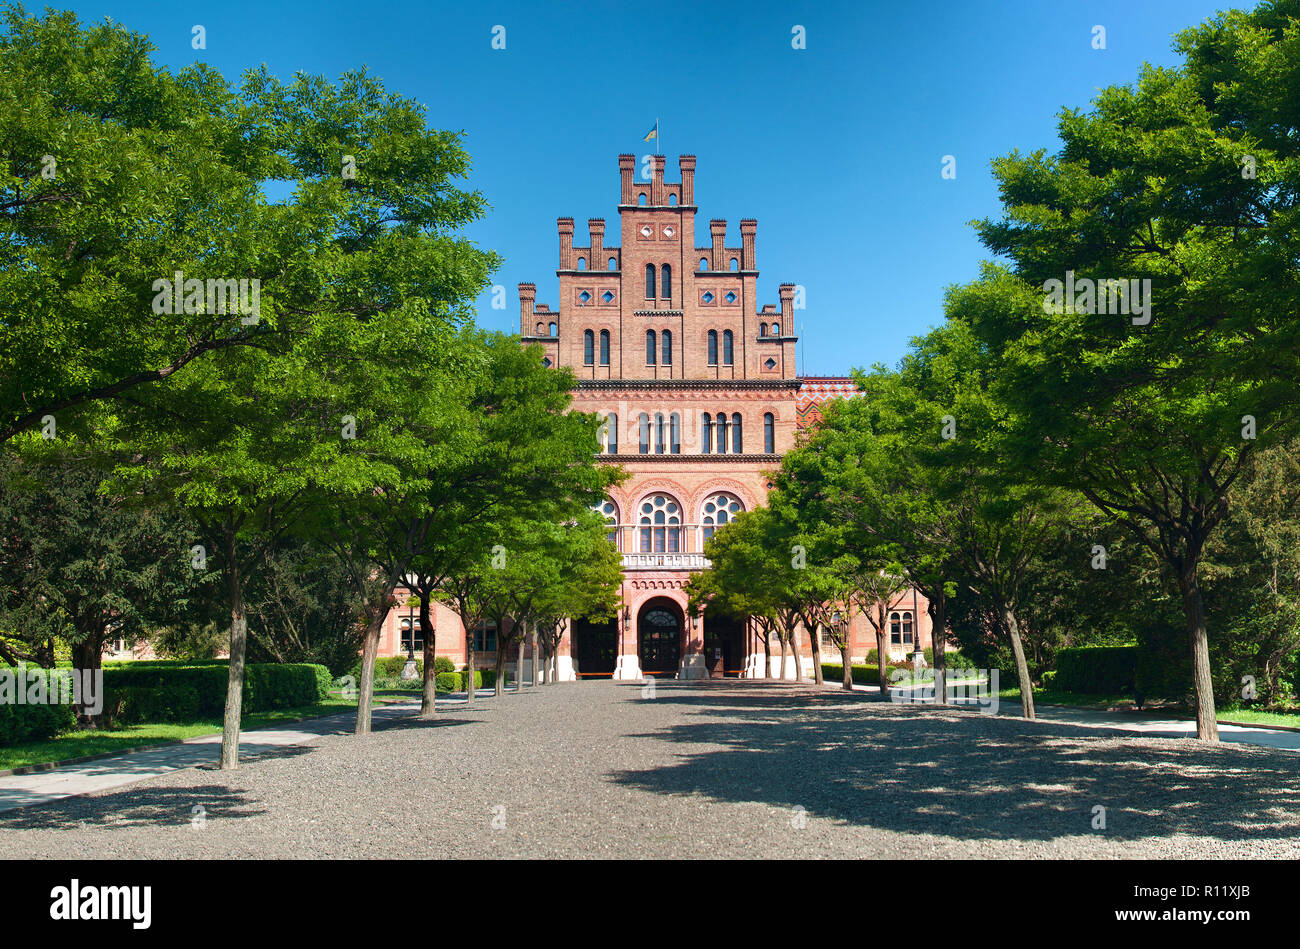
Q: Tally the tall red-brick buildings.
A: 1